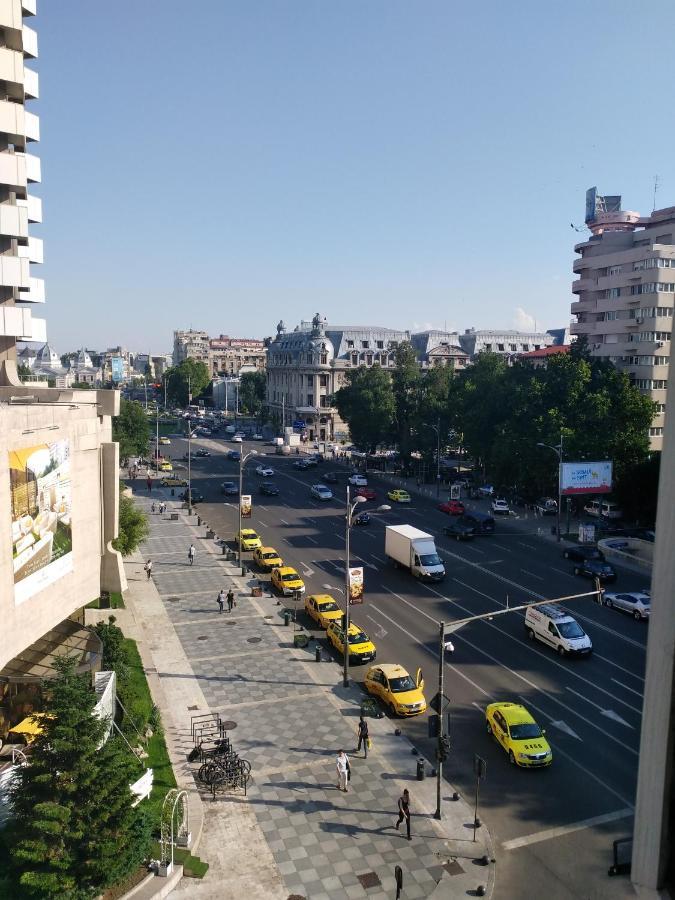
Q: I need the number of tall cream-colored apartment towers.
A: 2